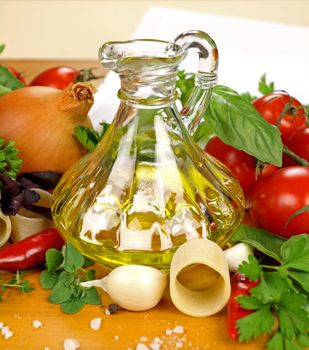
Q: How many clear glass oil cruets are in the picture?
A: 1